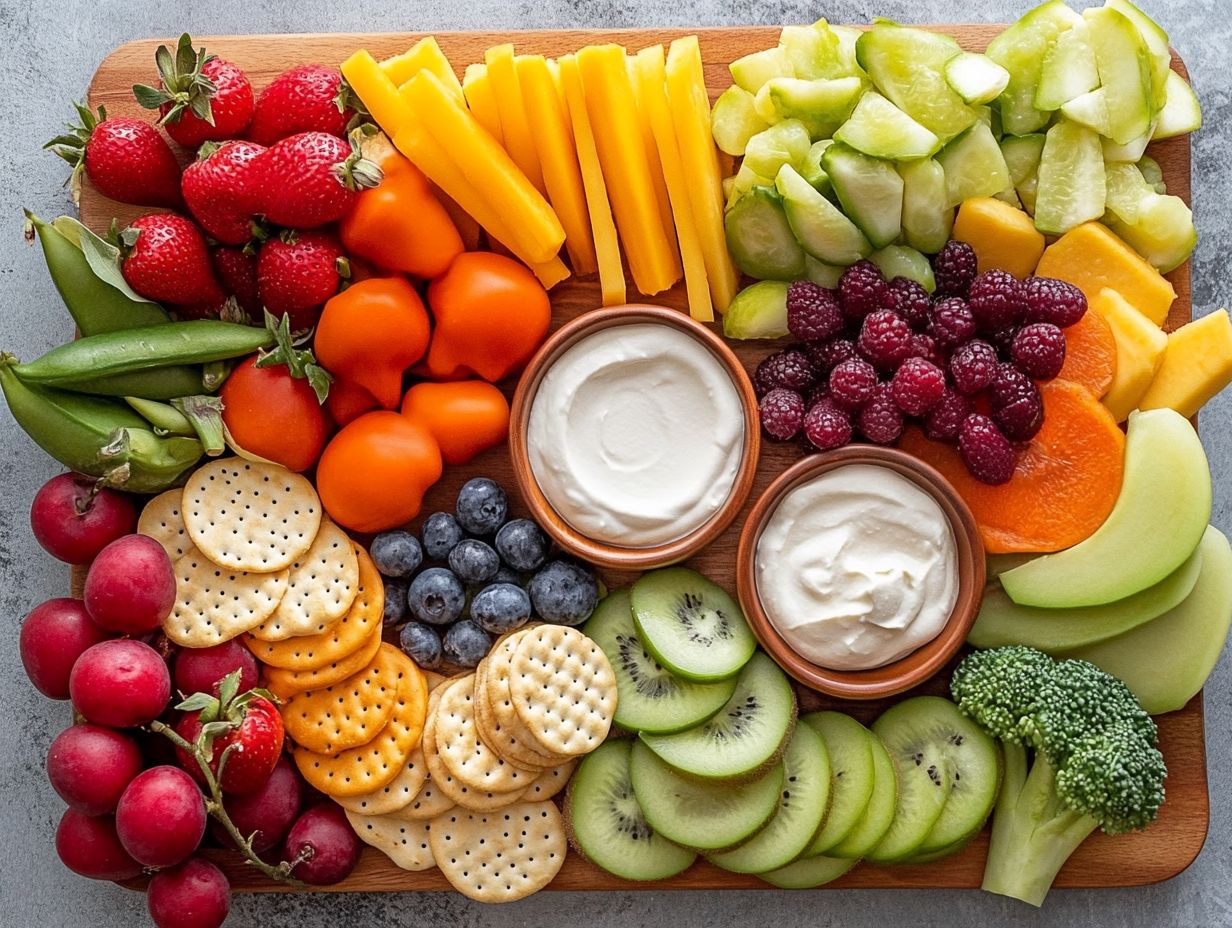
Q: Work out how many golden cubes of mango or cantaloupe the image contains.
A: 4